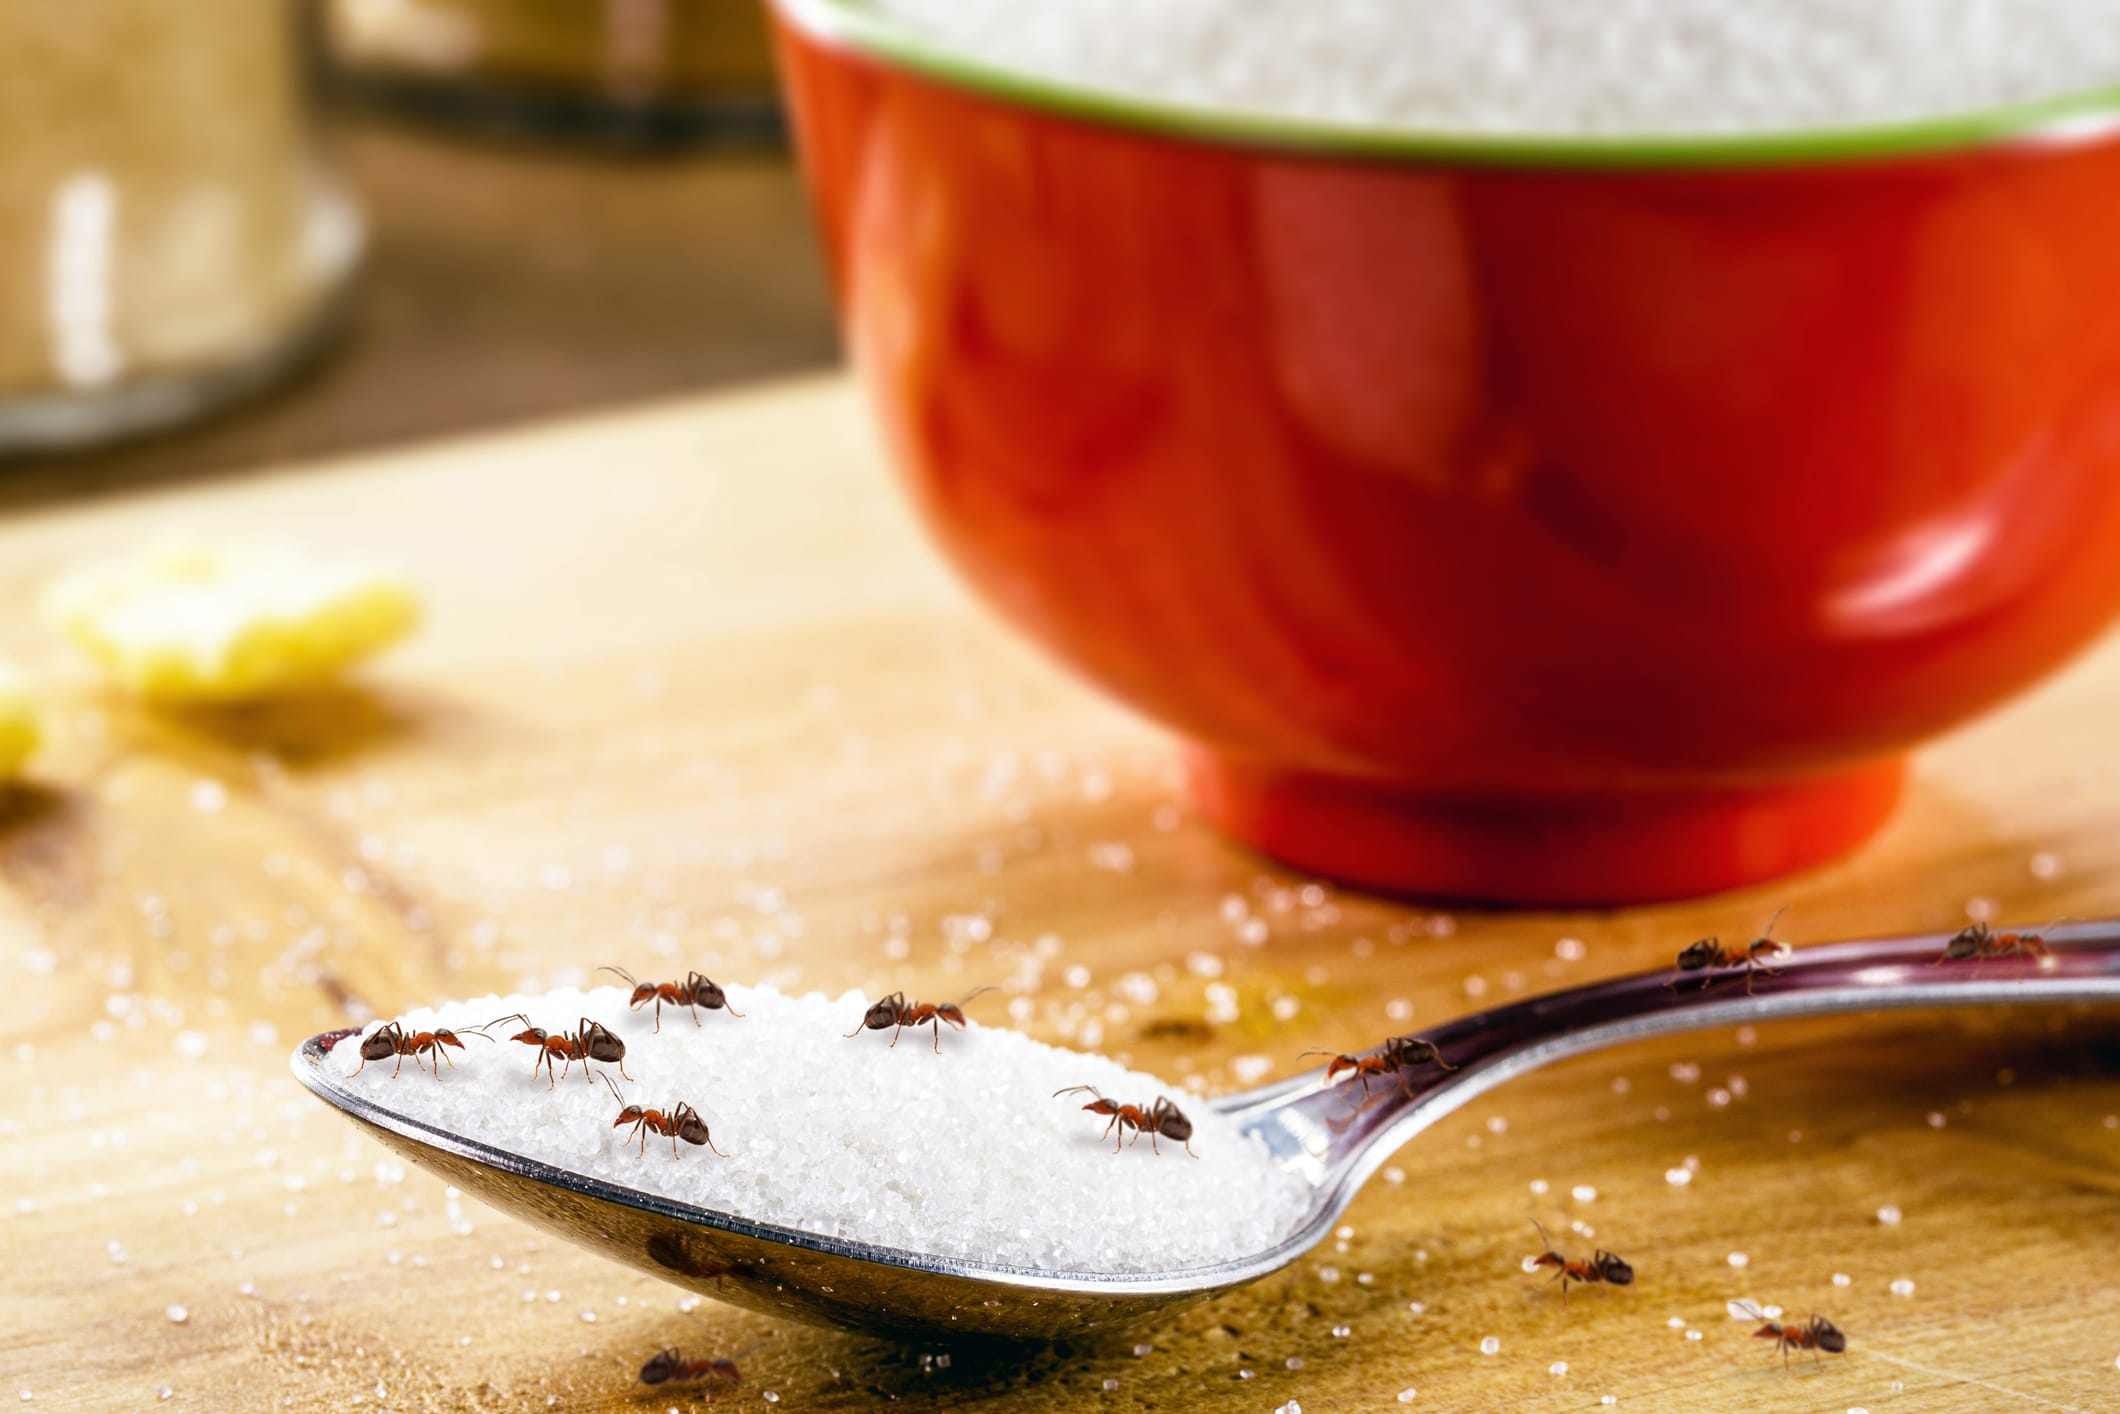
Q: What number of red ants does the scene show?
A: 12